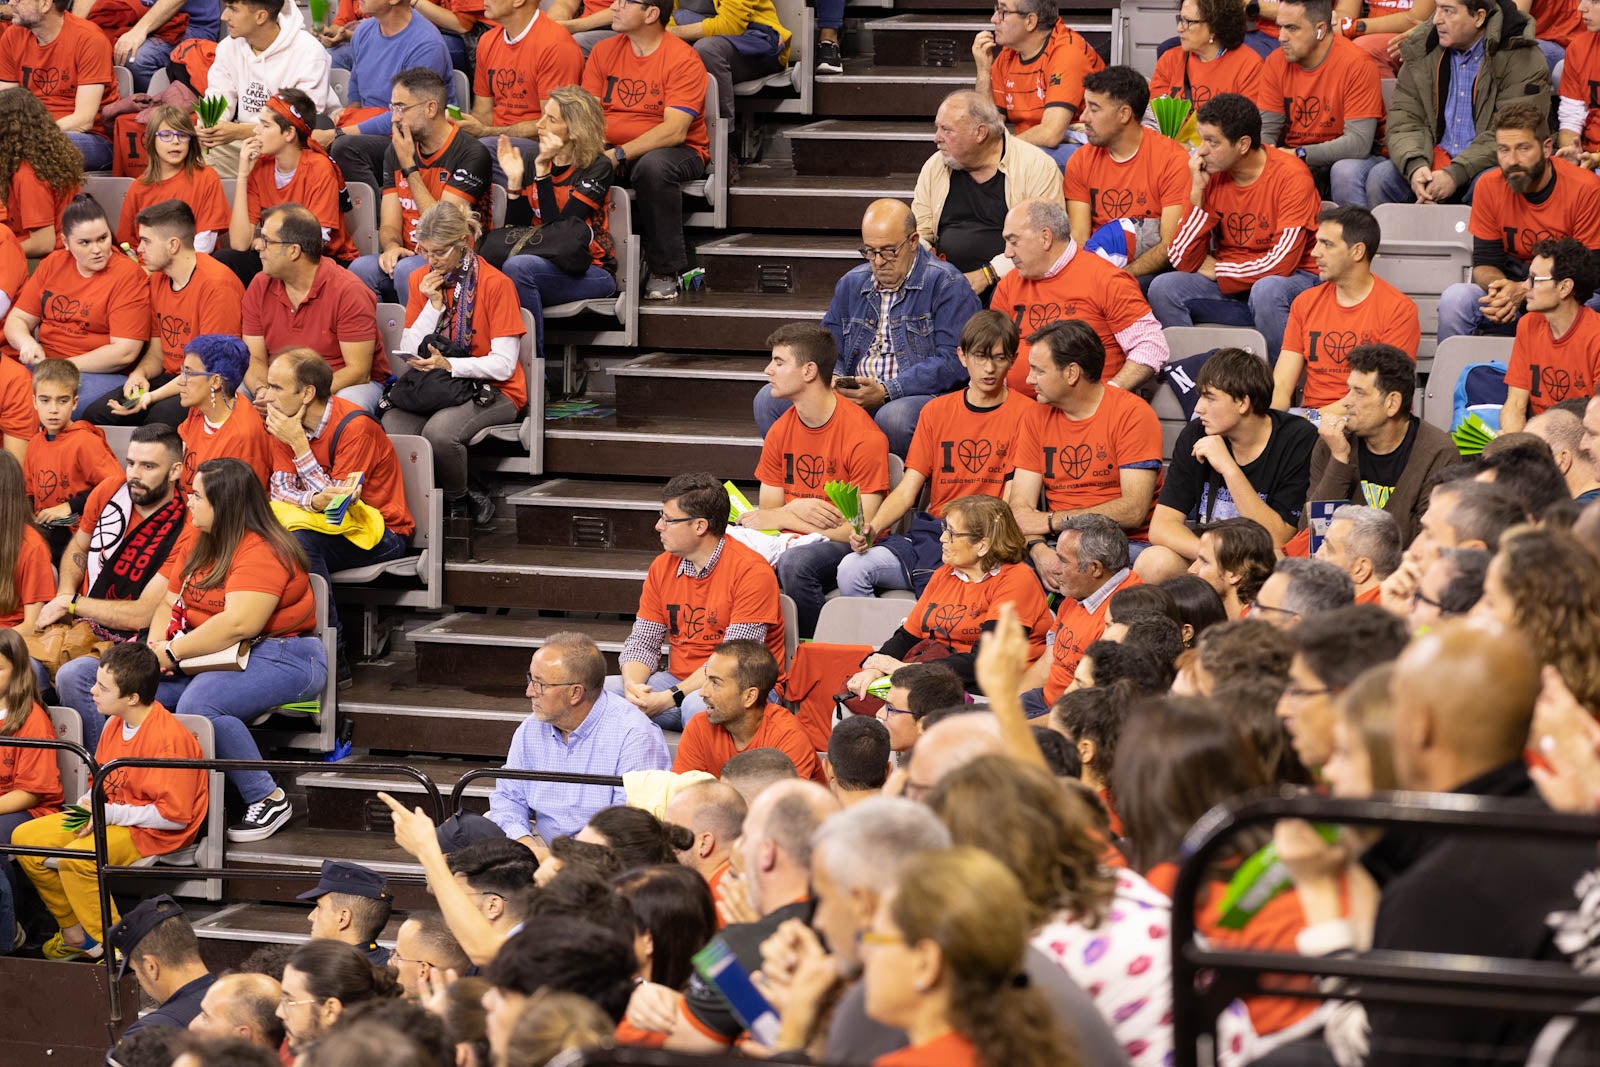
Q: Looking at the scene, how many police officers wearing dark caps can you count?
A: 2